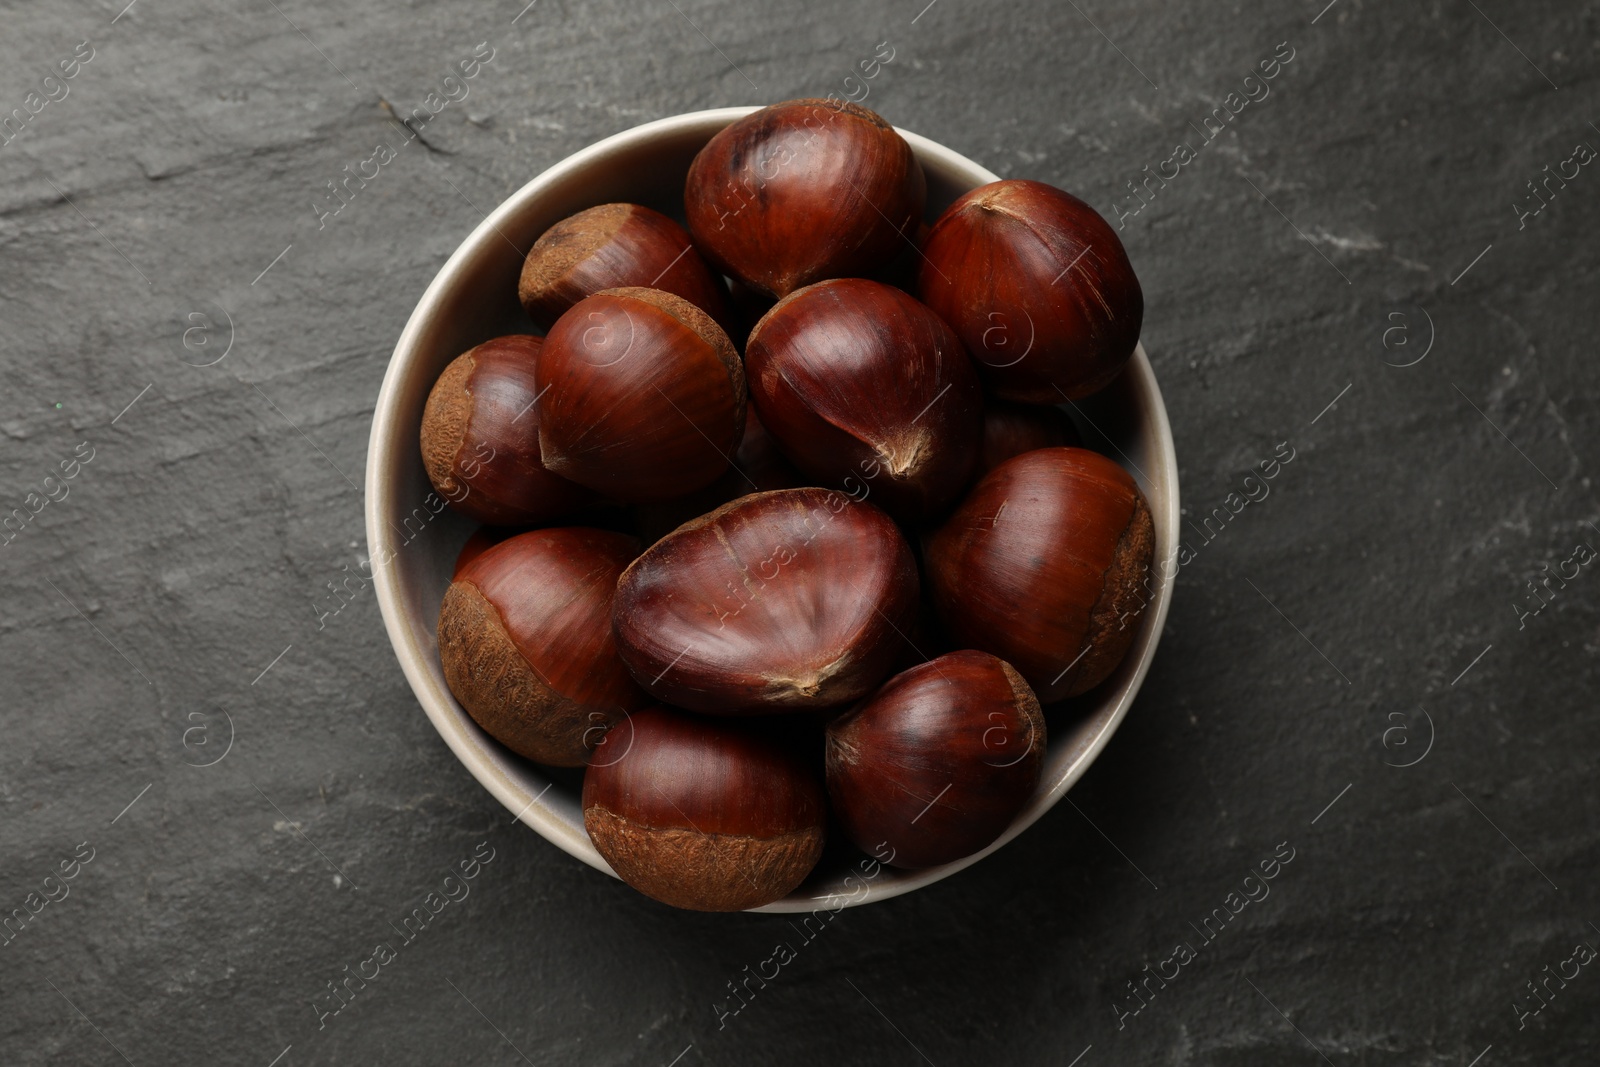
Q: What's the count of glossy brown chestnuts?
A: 11